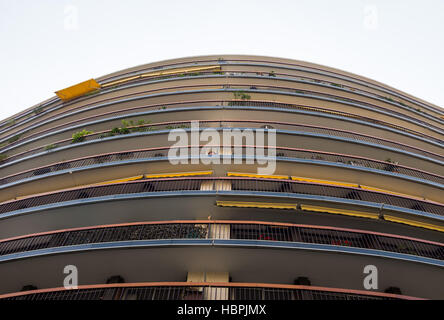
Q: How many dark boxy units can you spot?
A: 4